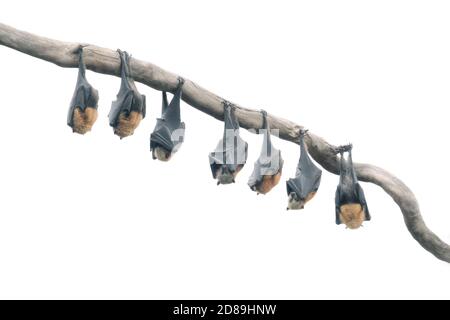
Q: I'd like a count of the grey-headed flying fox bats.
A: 7